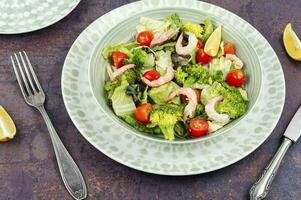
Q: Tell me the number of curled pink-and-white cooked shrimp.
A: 7